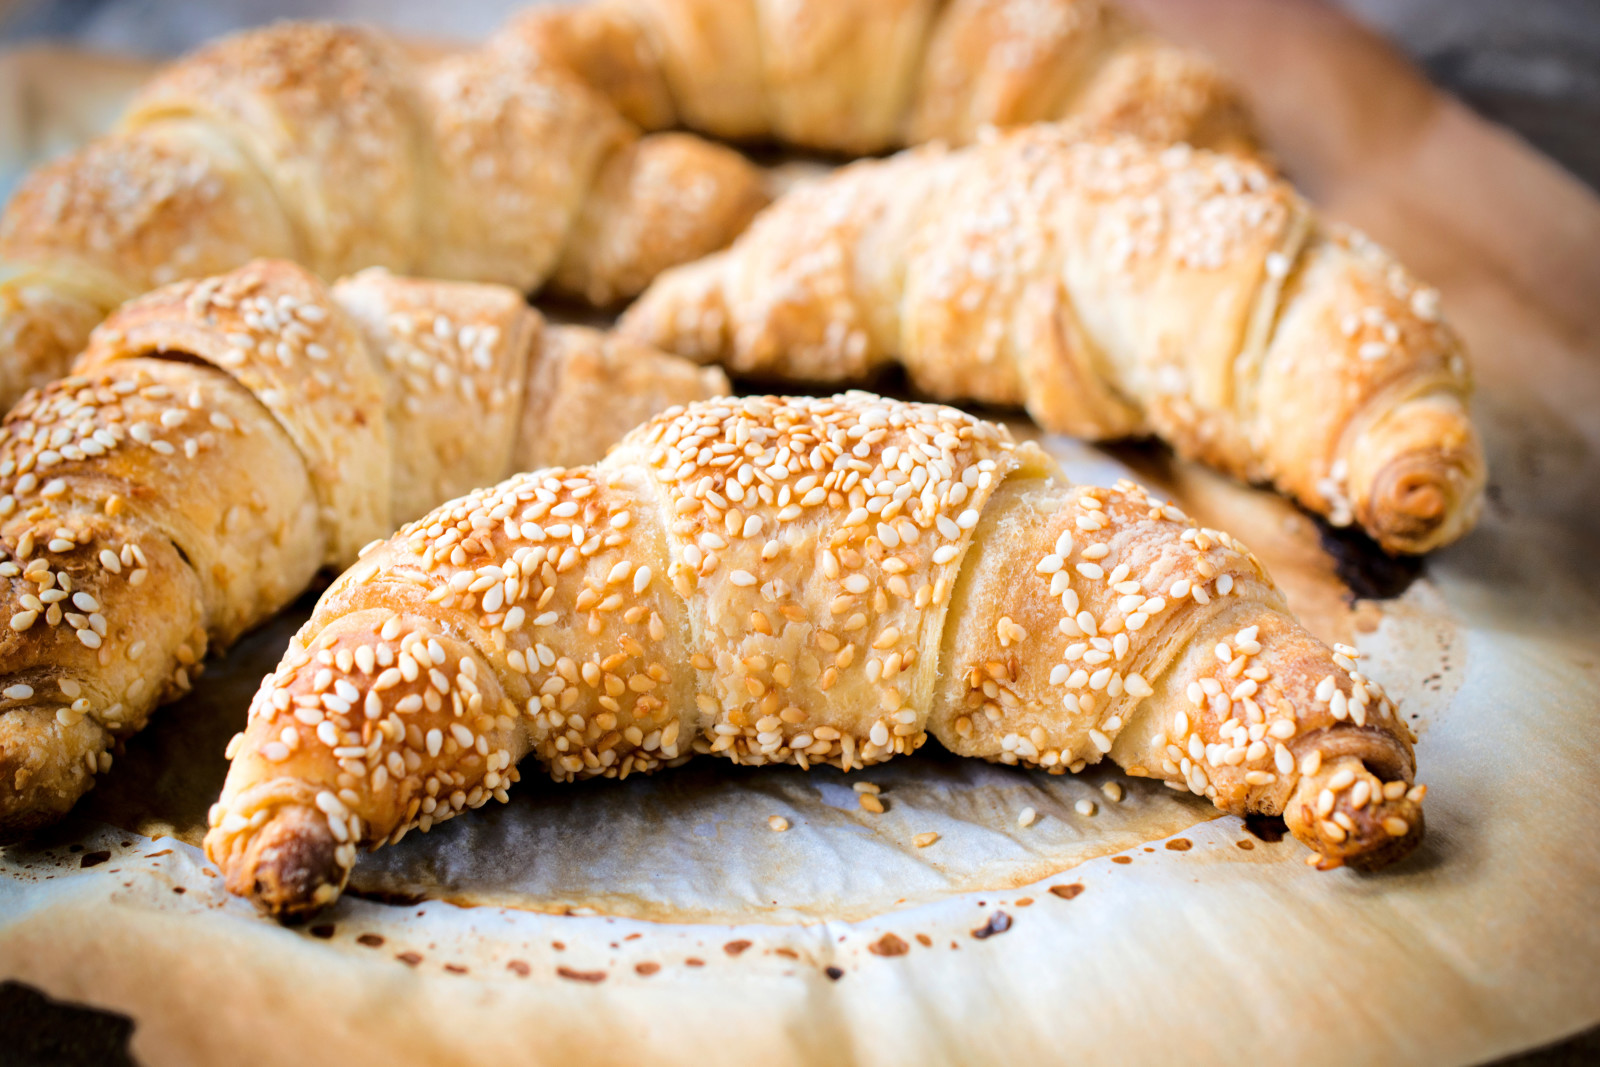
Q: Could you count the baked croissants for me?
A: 5